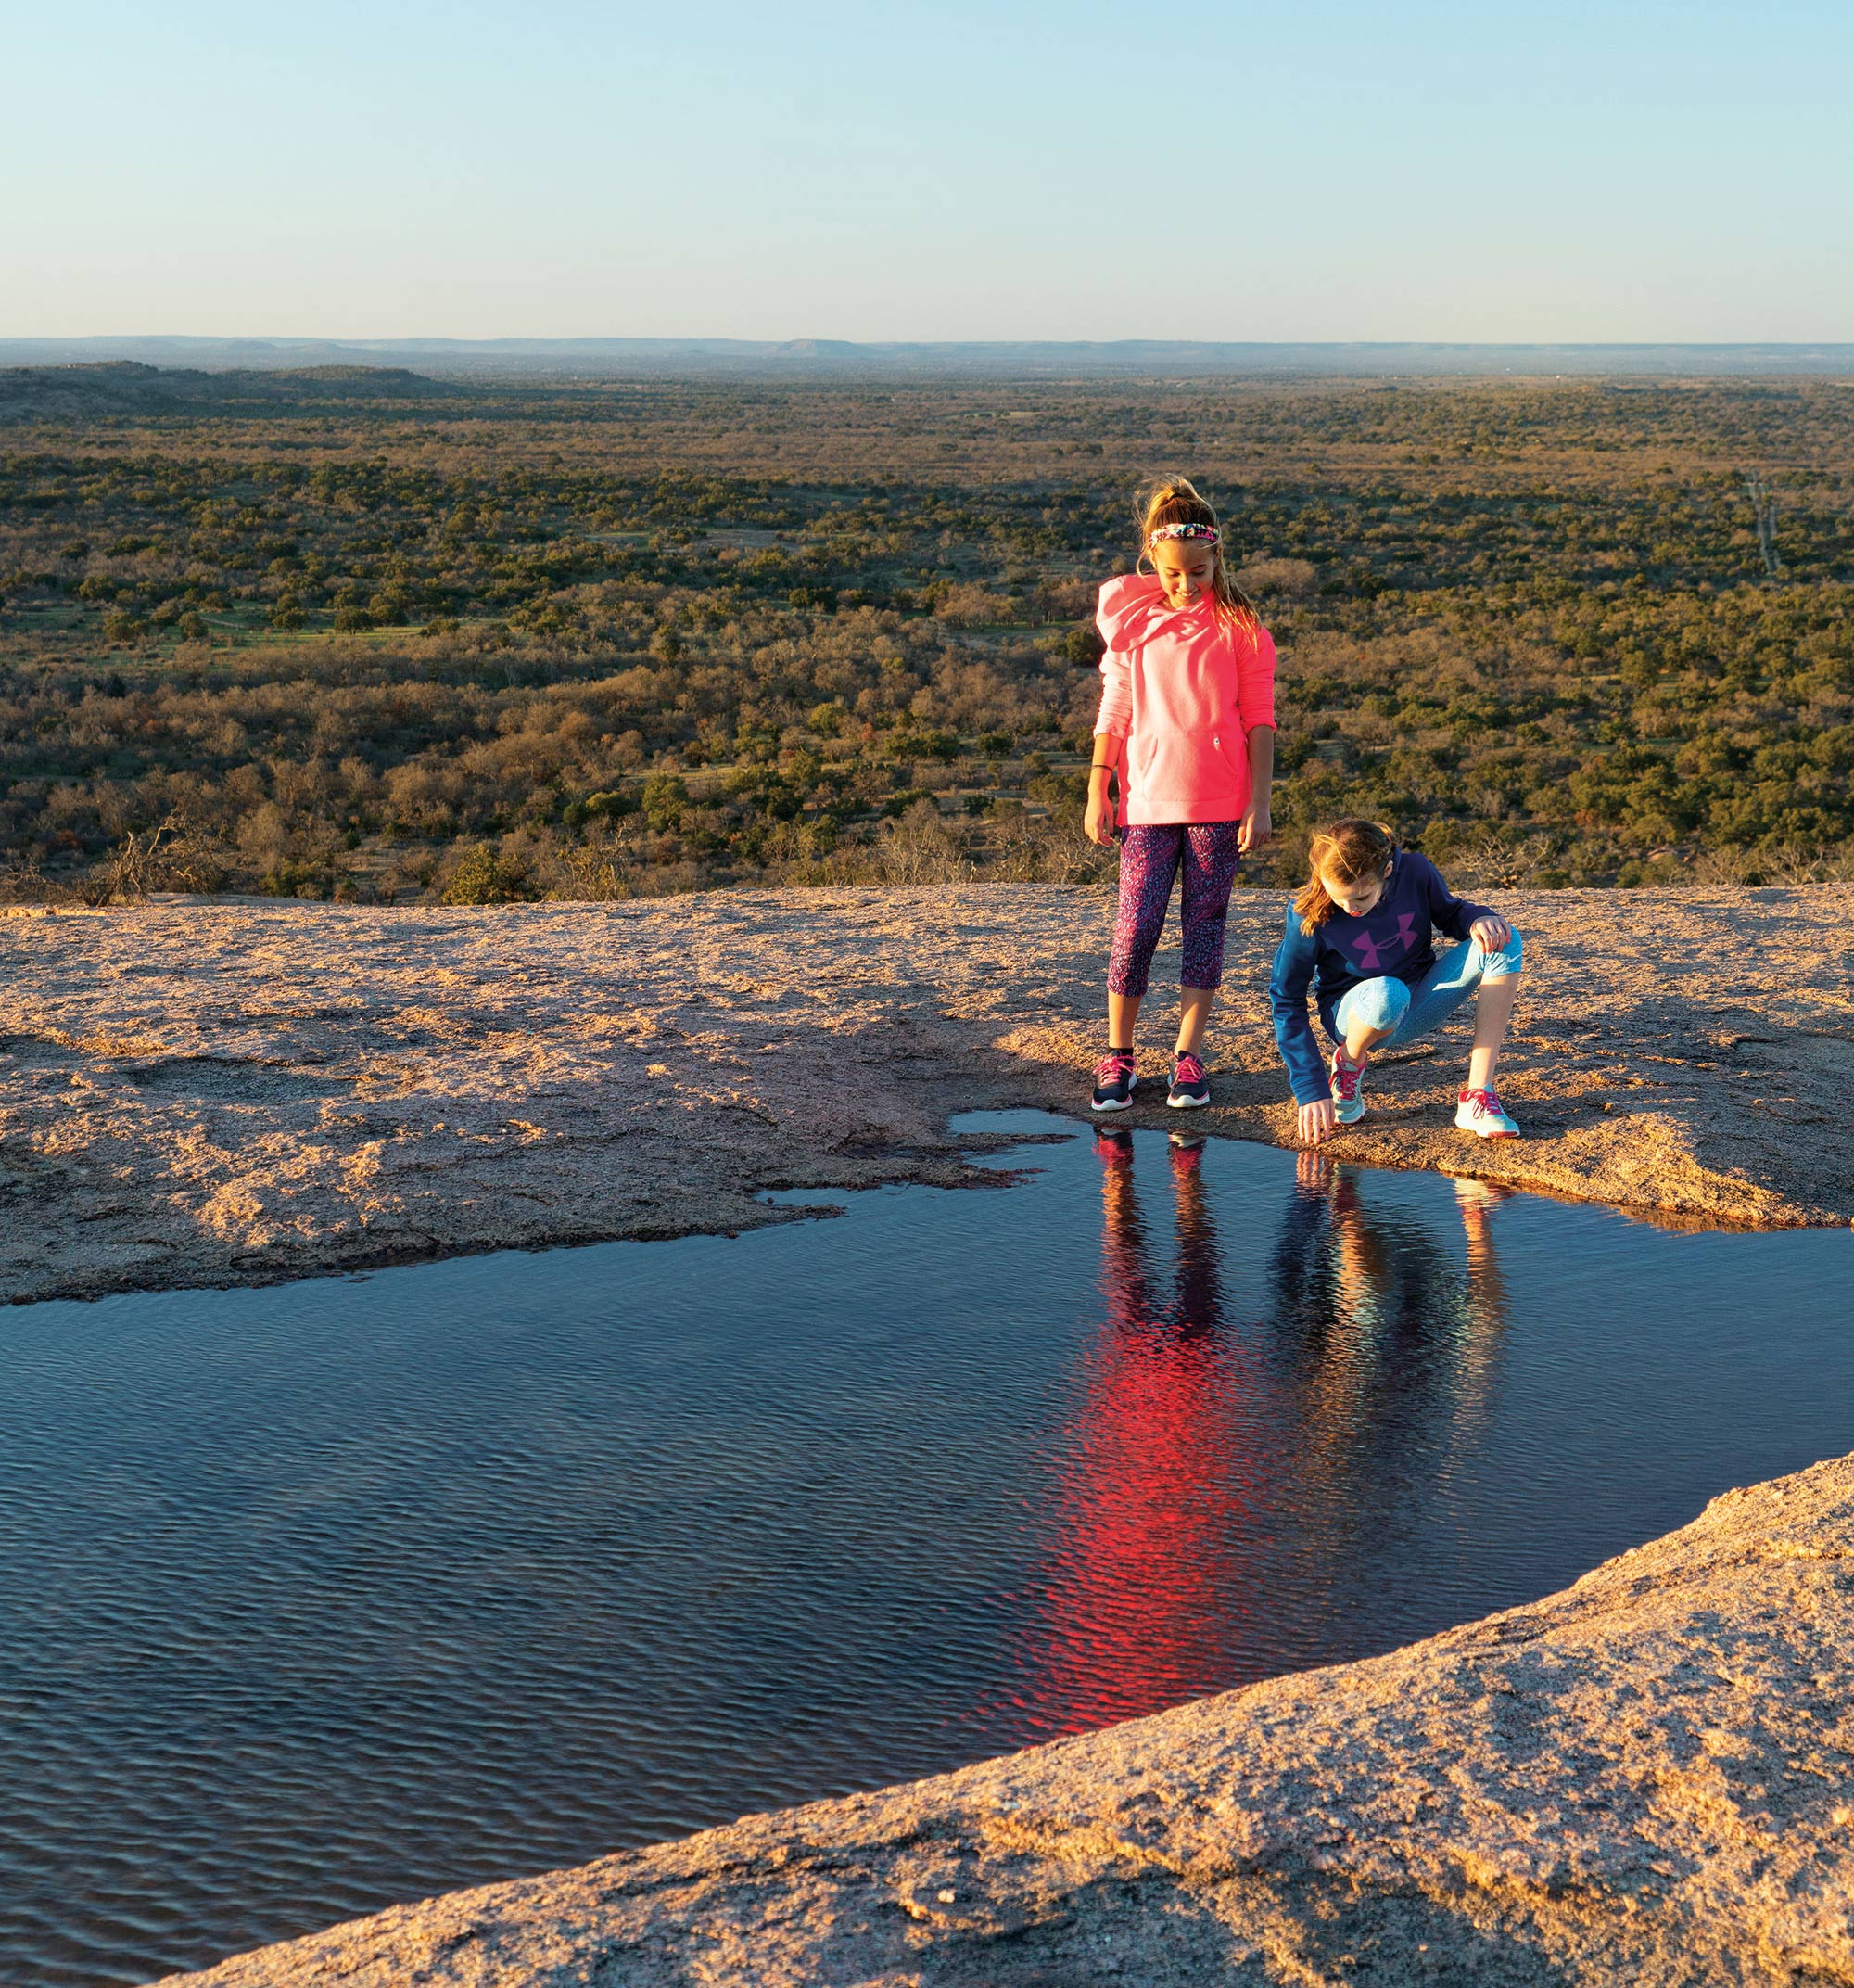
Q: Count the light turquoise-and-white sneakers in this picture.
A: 2